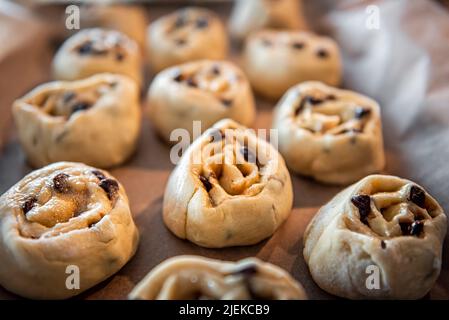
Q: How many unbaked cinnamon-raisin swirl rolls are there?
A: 12